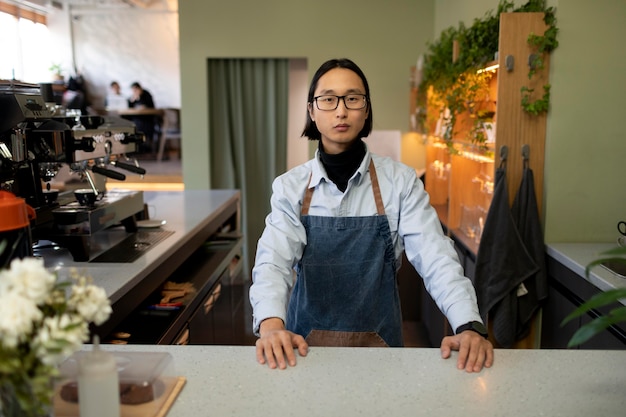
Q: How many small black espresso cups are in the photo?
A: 2